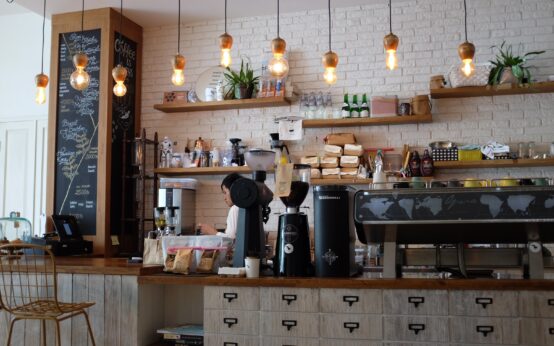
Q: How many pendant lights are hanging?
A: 9